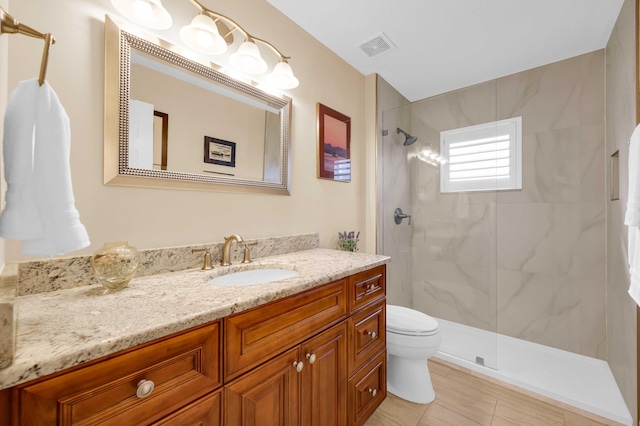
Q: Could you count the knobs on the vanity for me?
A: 6